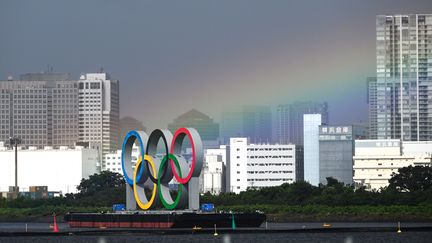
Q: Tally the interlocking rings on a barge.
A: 5